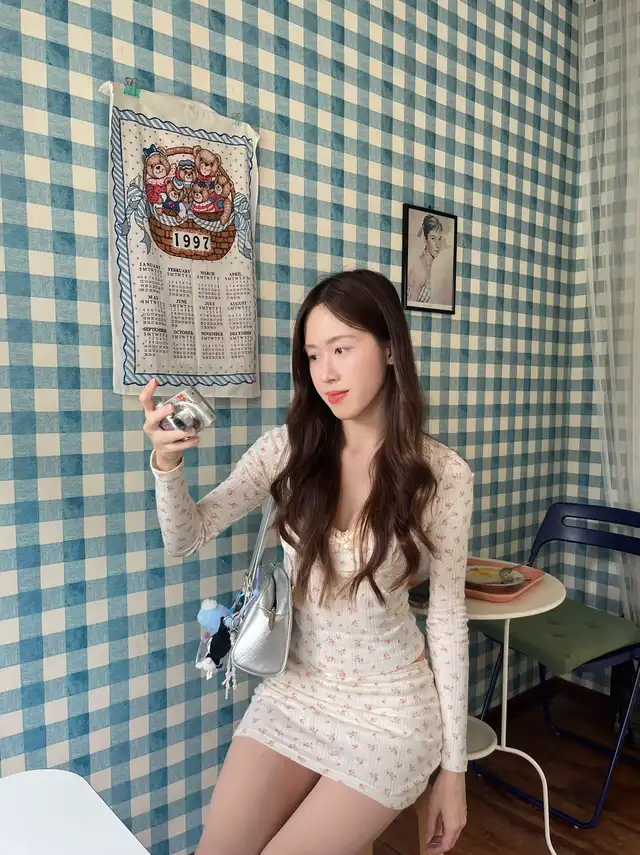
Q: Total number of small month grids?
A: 12